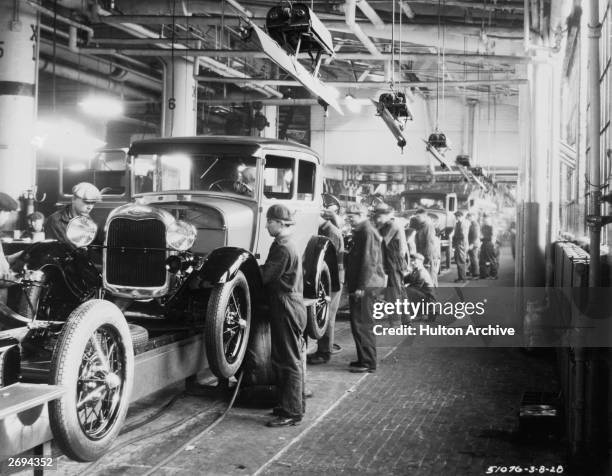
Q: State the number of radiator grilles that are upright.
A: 1